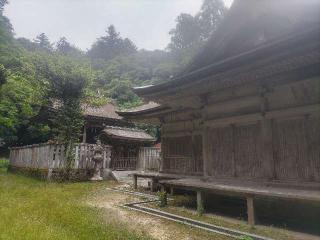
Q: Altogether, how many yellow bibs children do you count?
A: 0